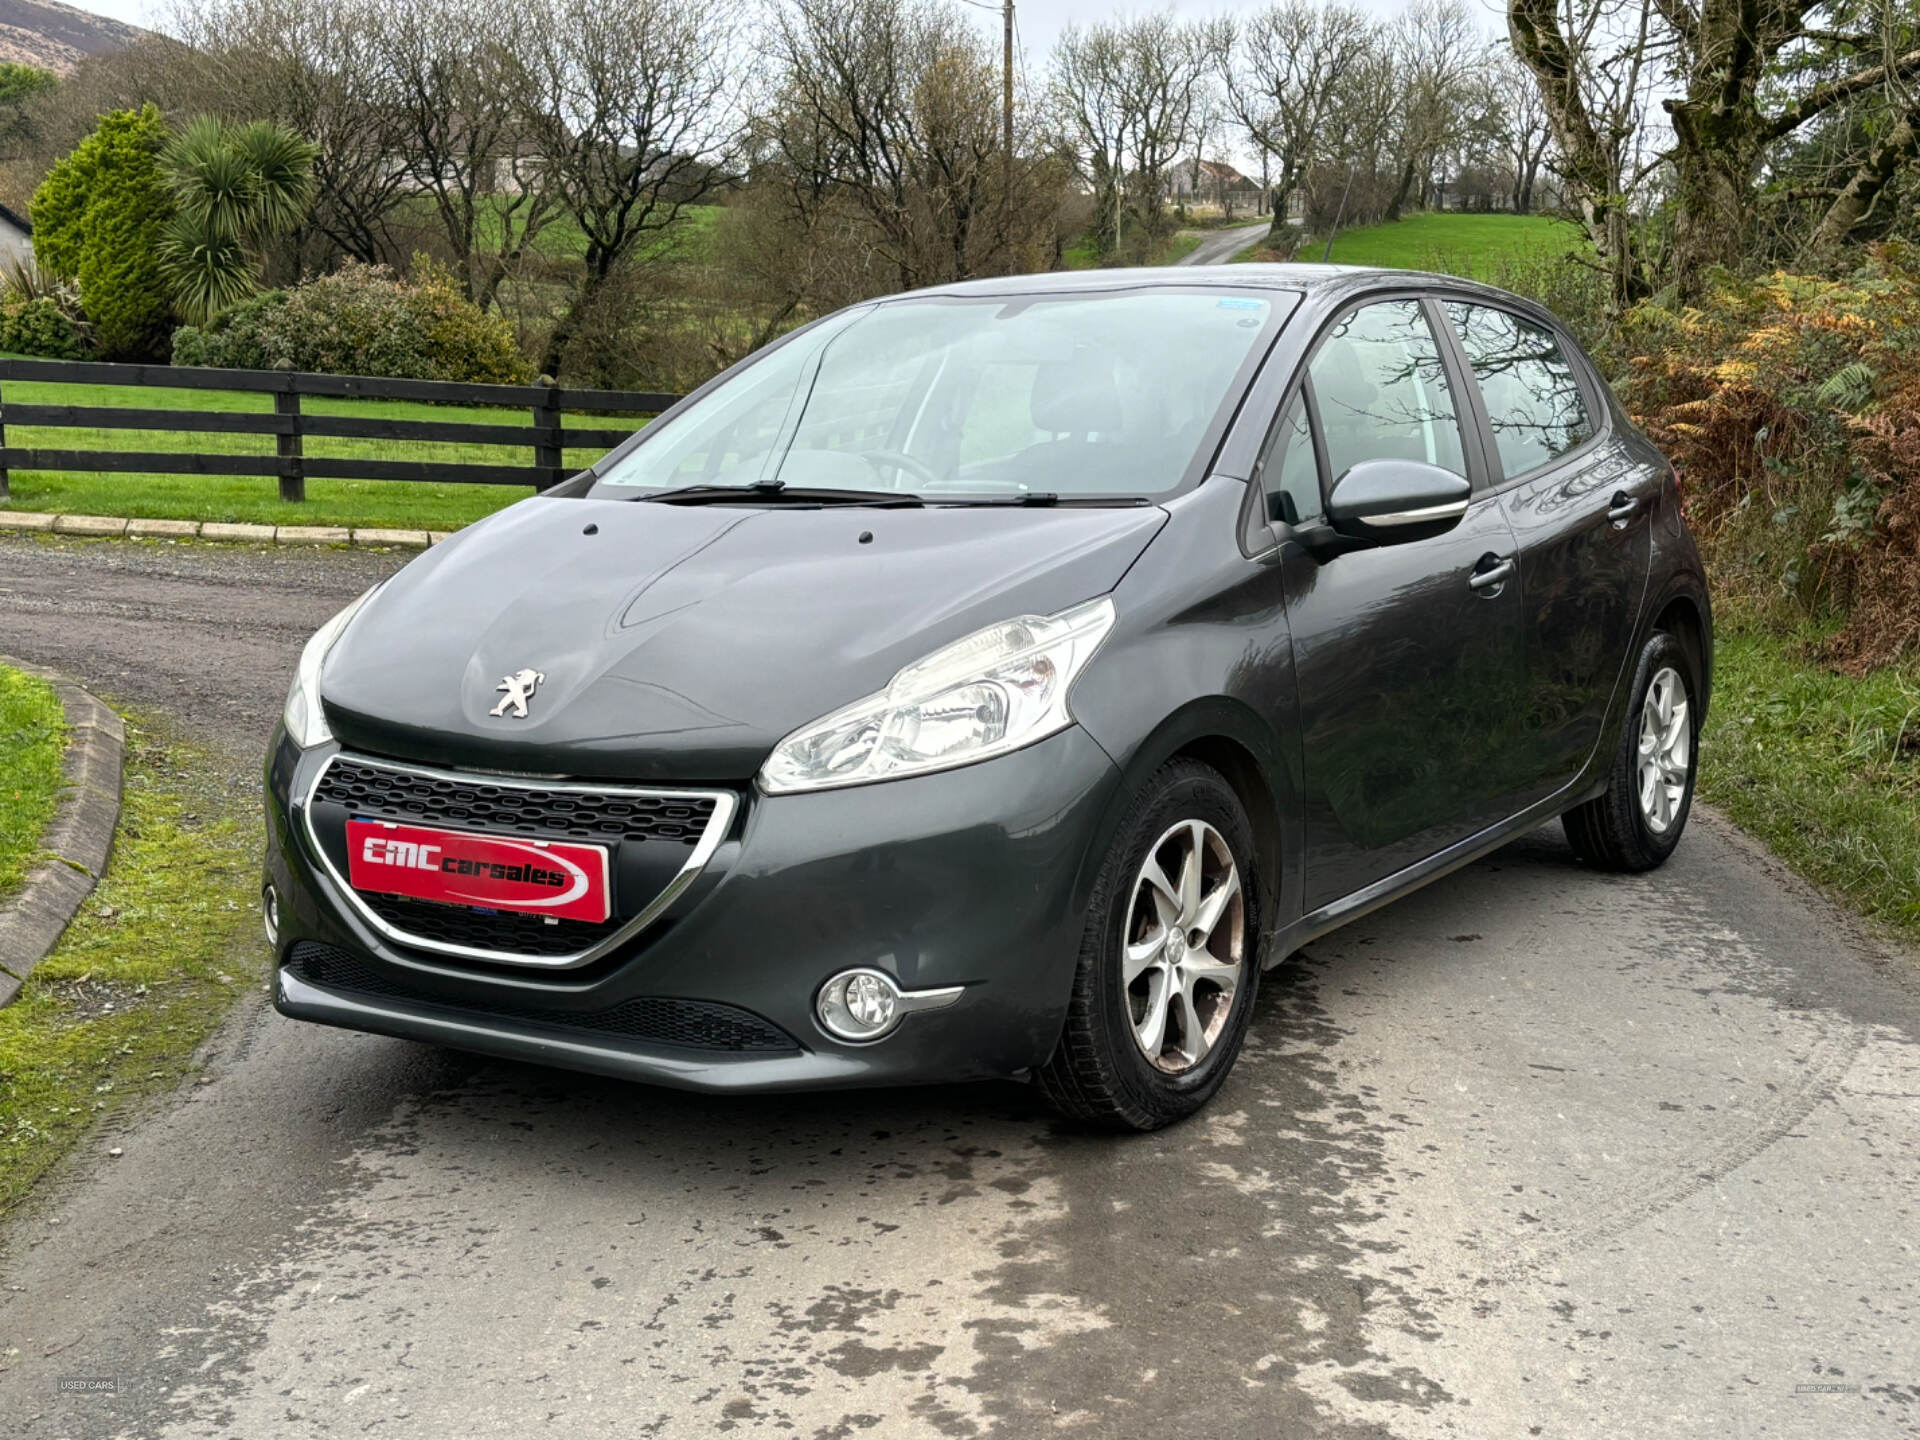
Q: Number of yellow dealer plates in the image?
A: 0